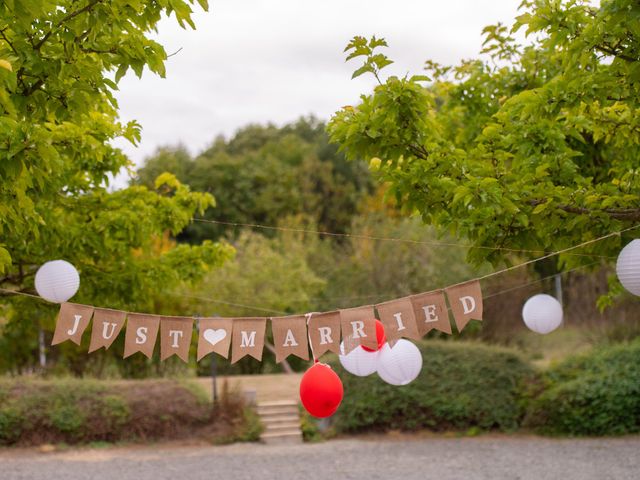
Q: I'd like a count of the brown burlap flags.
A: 12